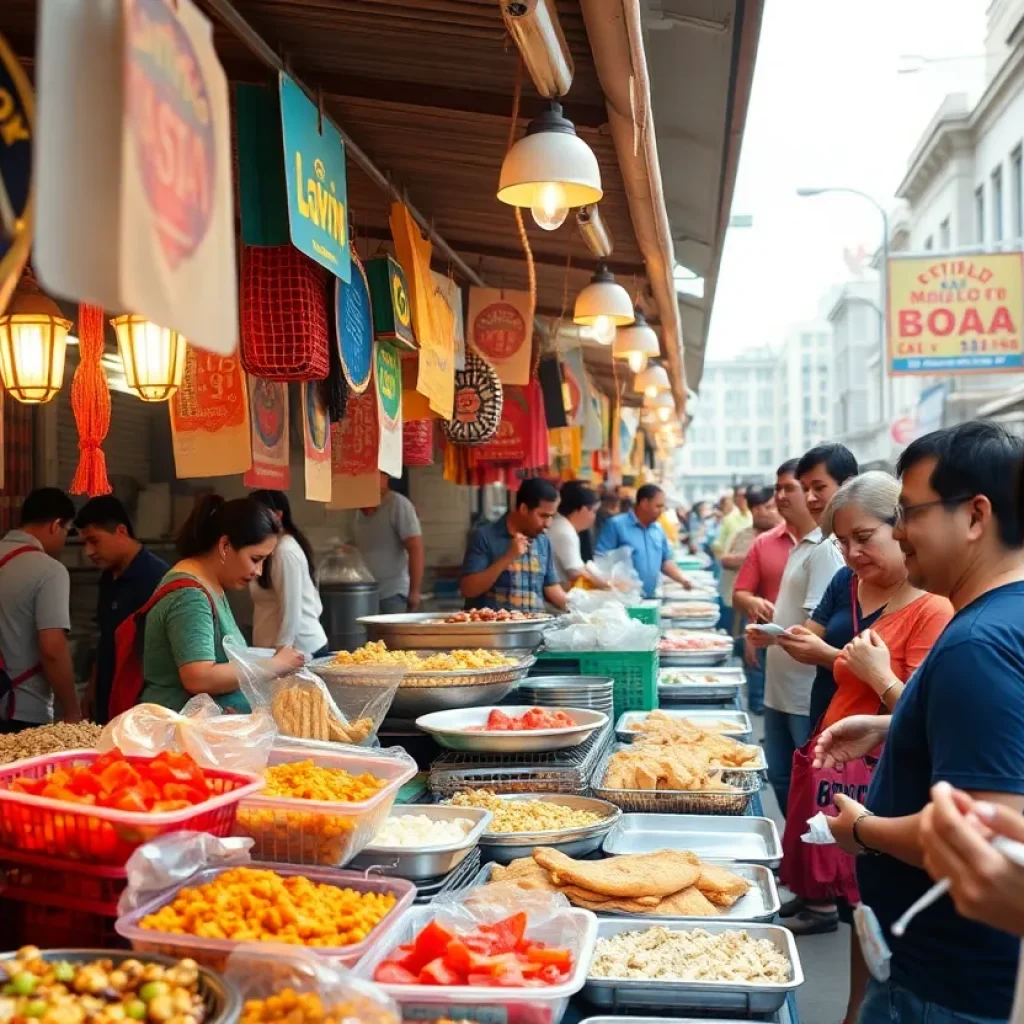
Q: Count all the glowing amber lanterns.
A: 2